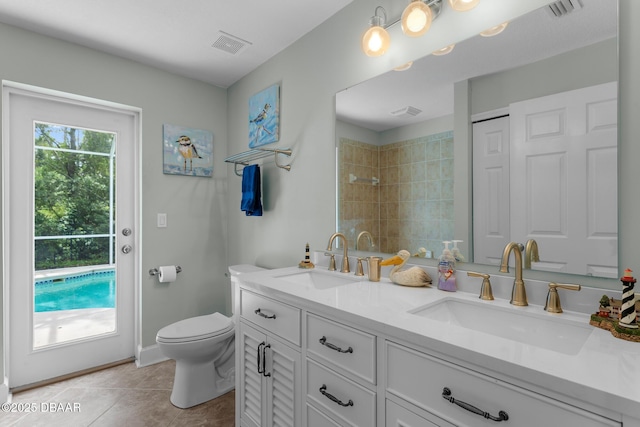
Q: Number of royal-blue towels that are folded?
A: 1